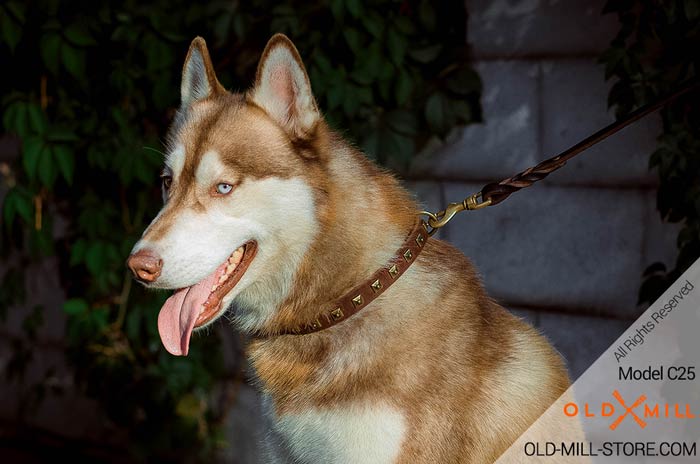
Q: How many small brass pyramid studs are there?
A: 7